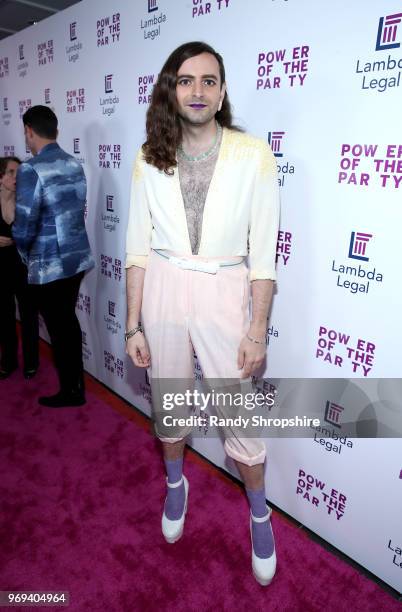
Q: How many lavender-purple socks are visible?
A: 2